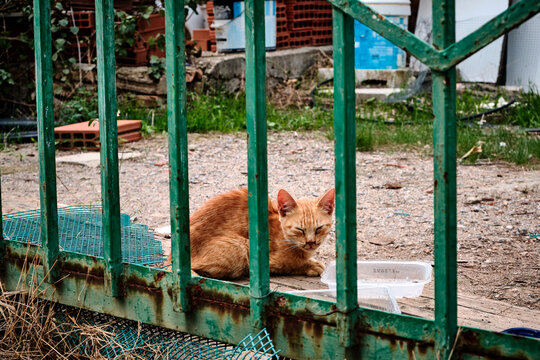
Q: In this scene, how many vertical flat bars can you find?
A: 6